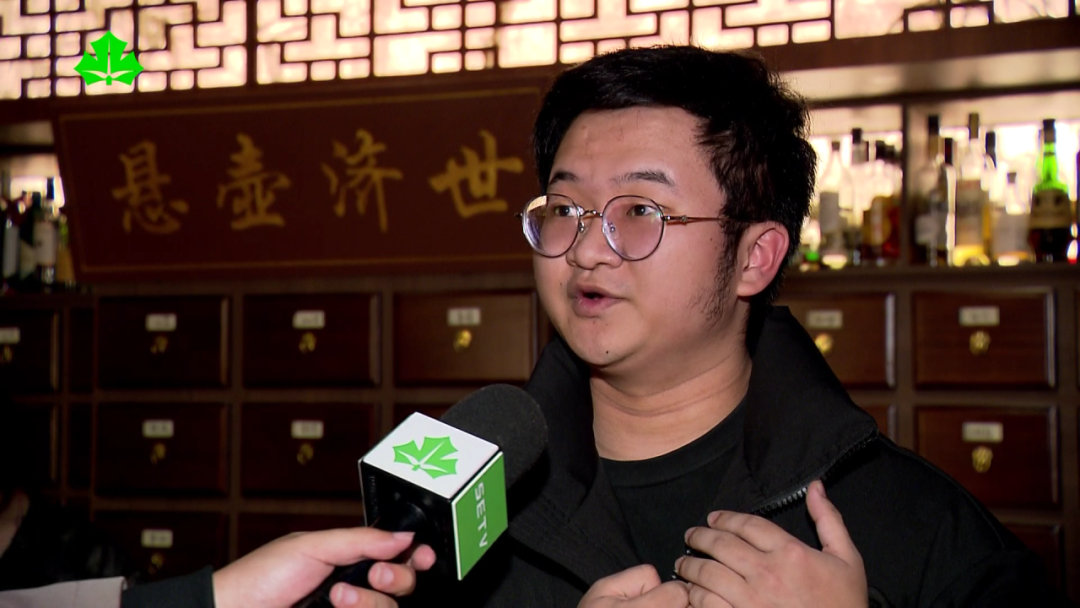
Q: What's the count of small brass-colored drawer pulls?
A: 10